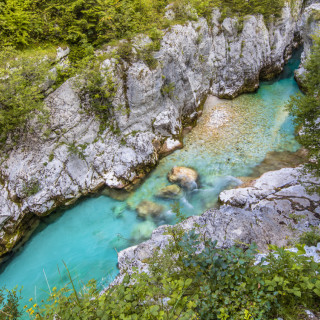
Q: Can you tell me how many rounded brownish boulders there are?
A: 3